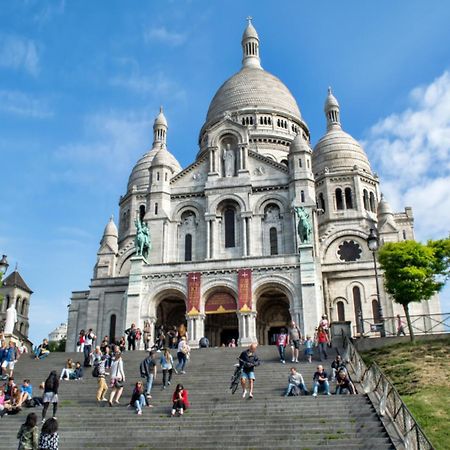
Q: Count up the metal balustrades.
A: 2